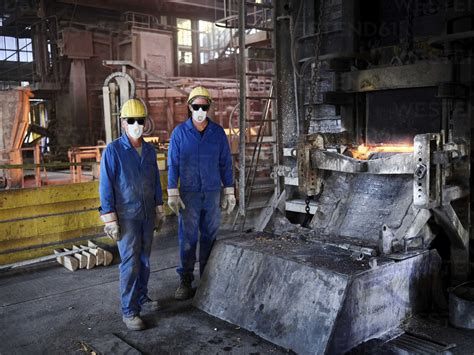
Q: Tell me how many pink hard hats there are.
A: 0